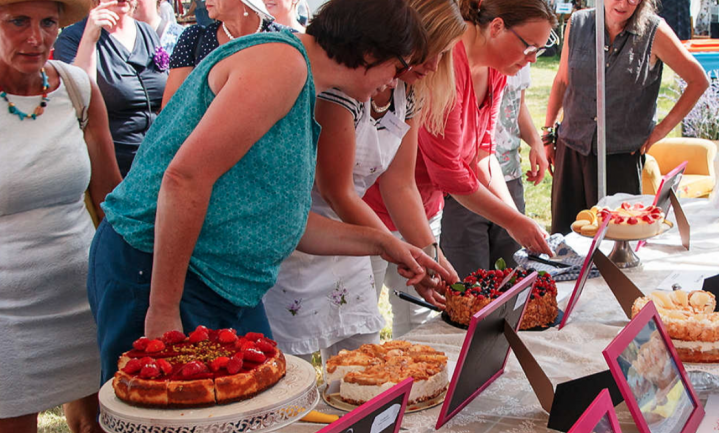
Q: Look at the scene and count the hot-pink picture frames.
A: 6